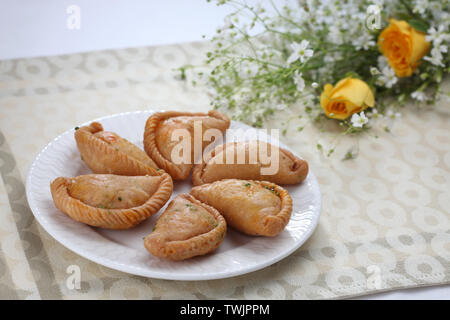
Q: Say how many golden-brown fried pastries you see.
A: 6